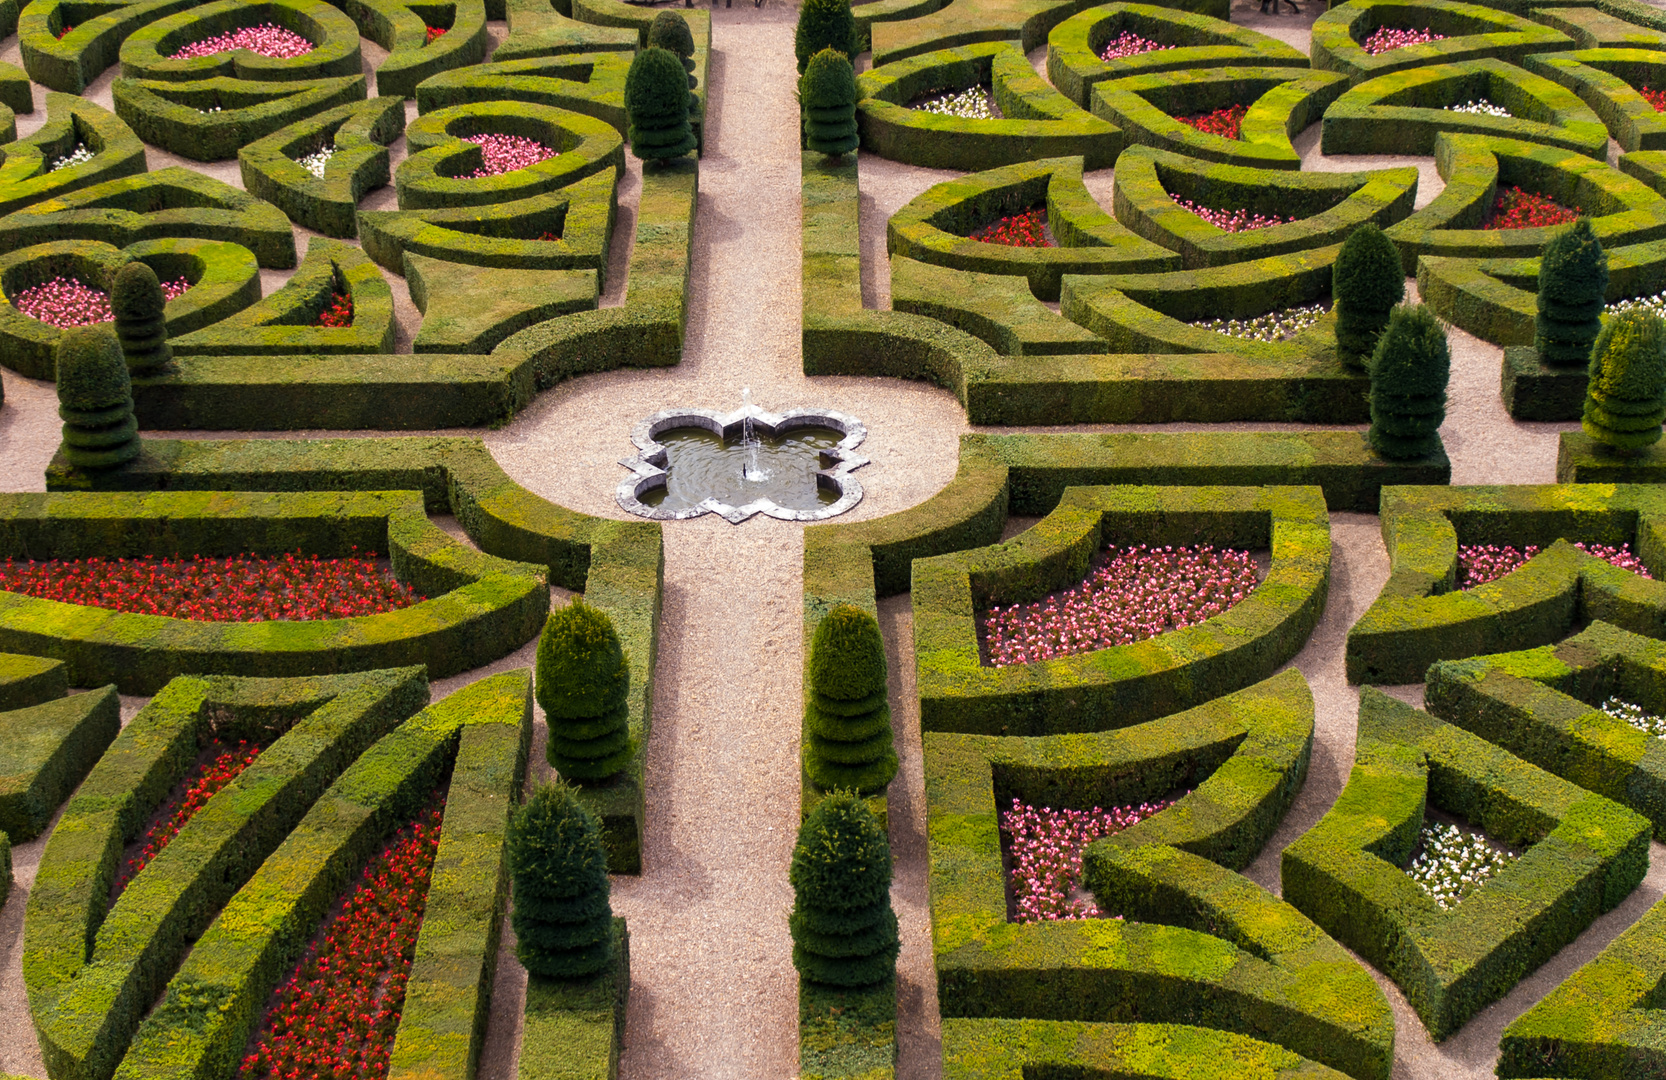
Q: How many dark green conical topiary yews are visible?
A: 14